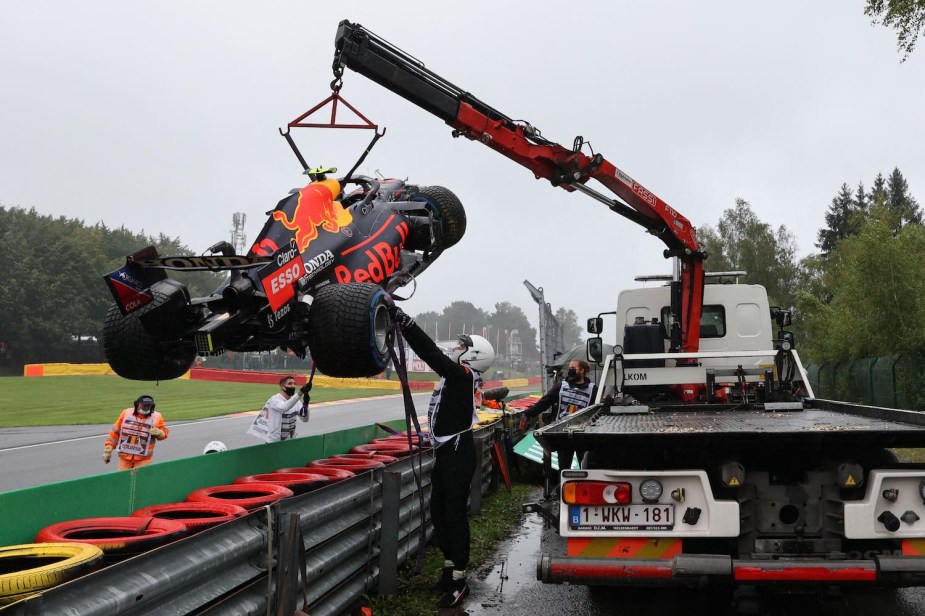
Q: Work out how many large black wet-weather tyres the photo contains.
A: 3